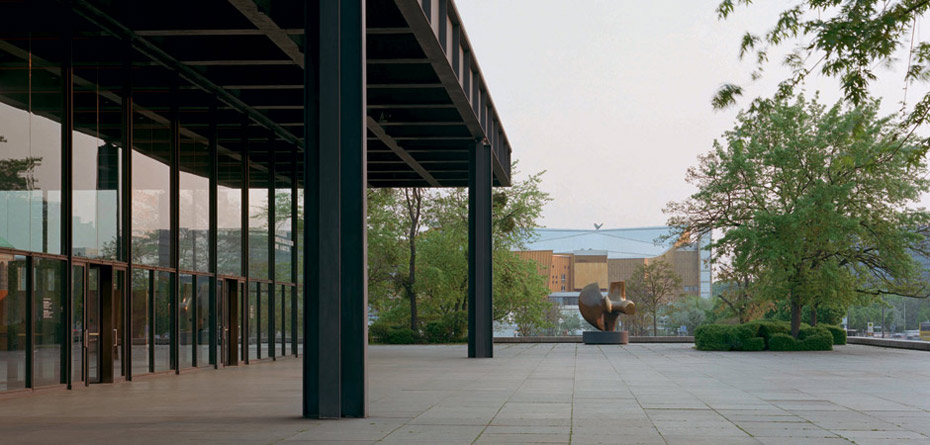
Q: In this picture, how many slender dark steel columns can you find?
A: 2